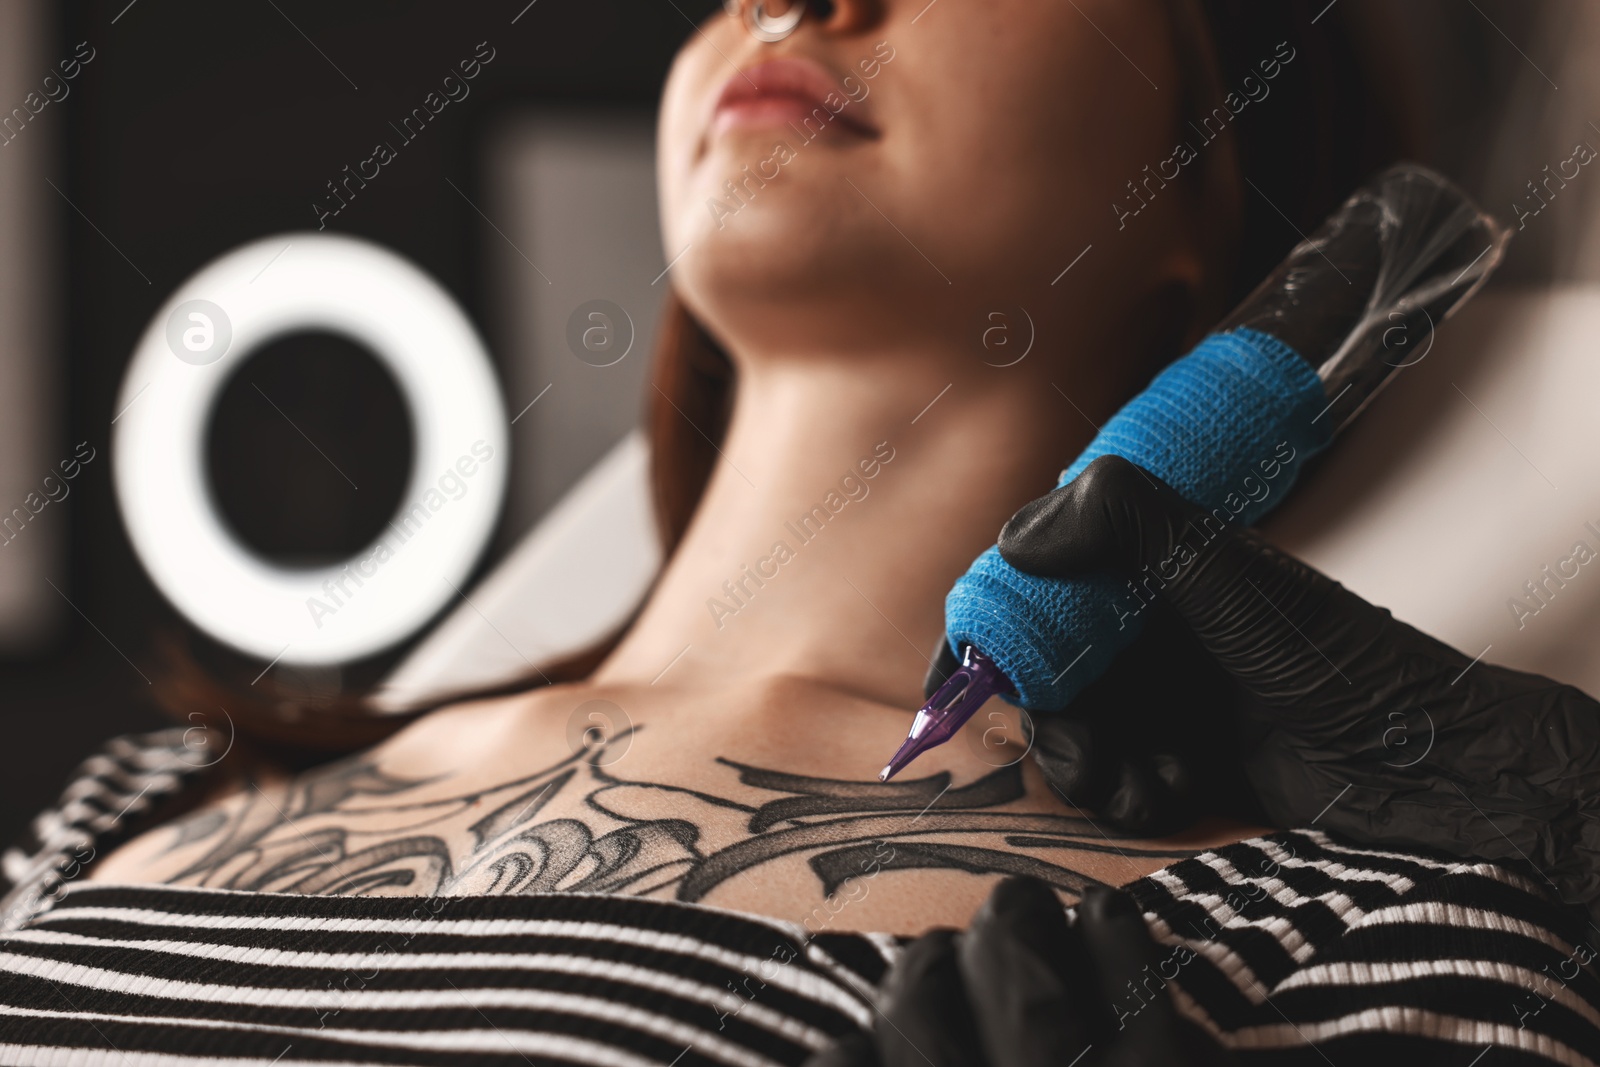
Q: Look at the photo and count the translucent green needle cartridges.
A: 0